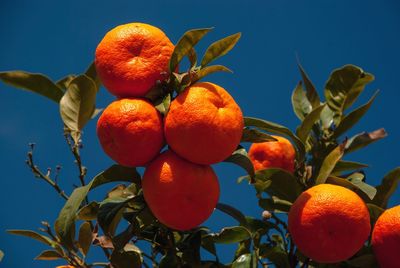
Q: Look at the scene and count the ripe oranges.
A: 7